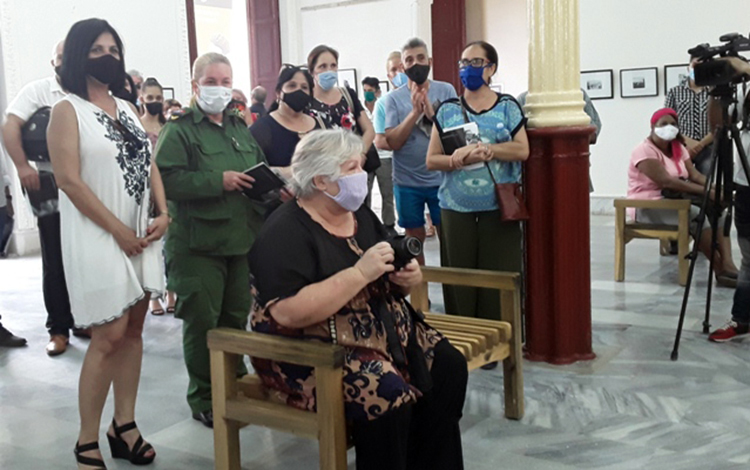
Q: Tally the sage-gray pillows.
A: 0